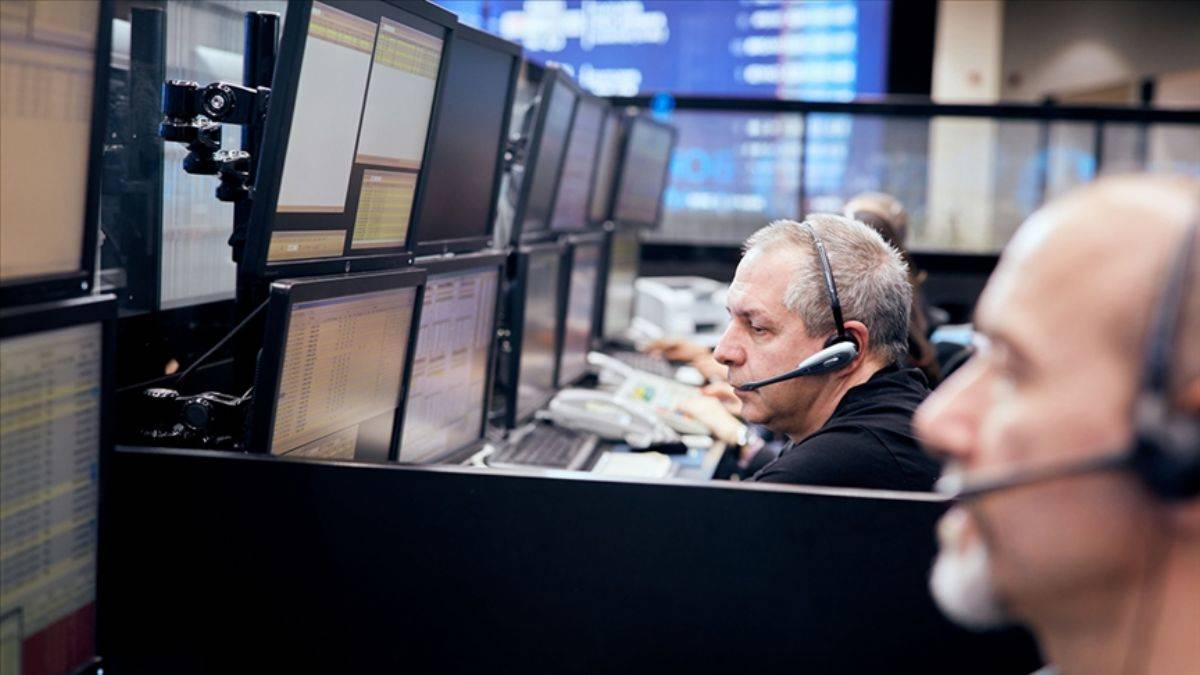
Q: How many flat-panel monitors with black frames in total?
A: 13